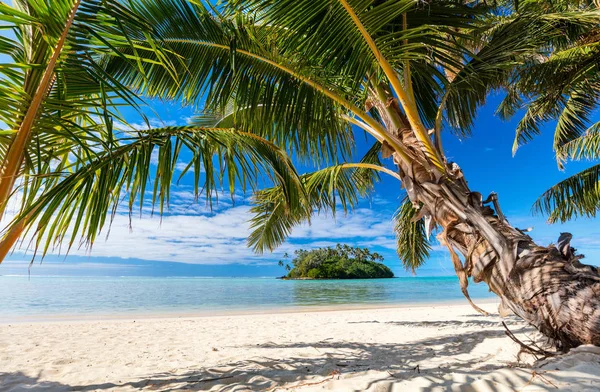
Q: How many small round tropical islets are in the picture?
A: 1